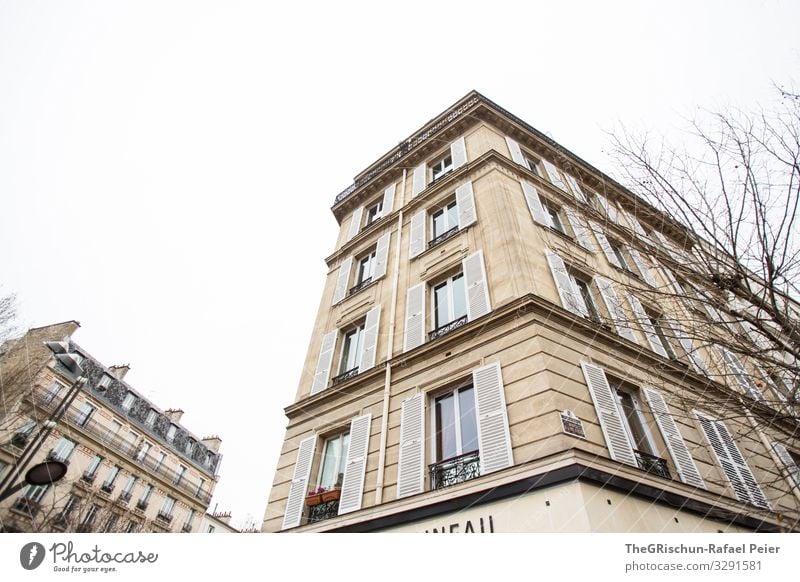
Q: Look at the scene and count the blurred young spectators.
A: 0